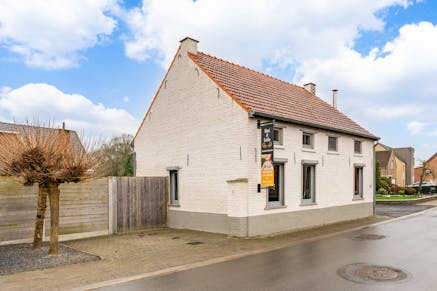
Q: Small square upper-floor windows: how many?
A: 4